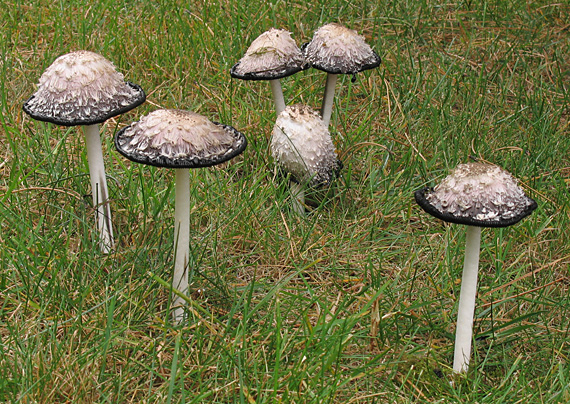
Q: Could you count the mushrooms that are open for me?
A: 5